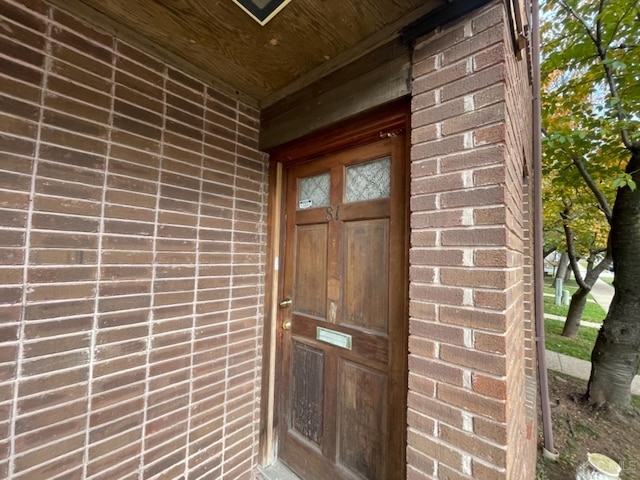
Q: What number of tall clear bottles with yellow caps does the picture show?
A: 0